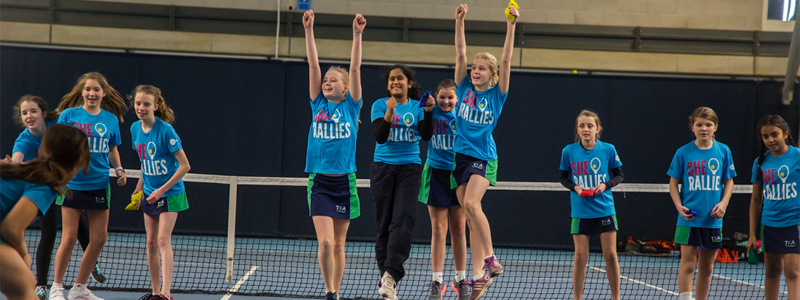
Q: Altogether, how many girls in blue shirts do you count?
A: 11